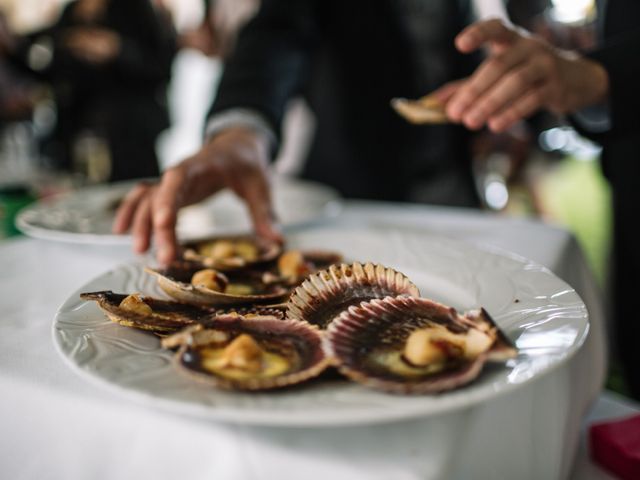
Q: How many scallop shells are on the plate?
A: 7